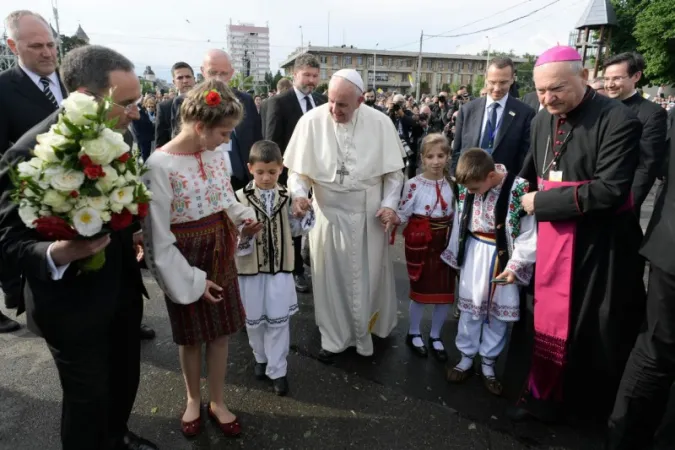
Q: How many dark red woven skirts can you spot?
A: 2